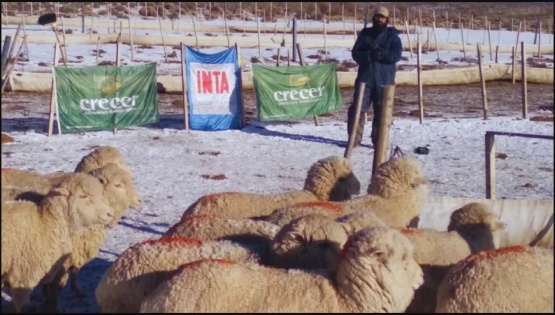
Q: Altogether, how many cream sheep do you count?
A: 10